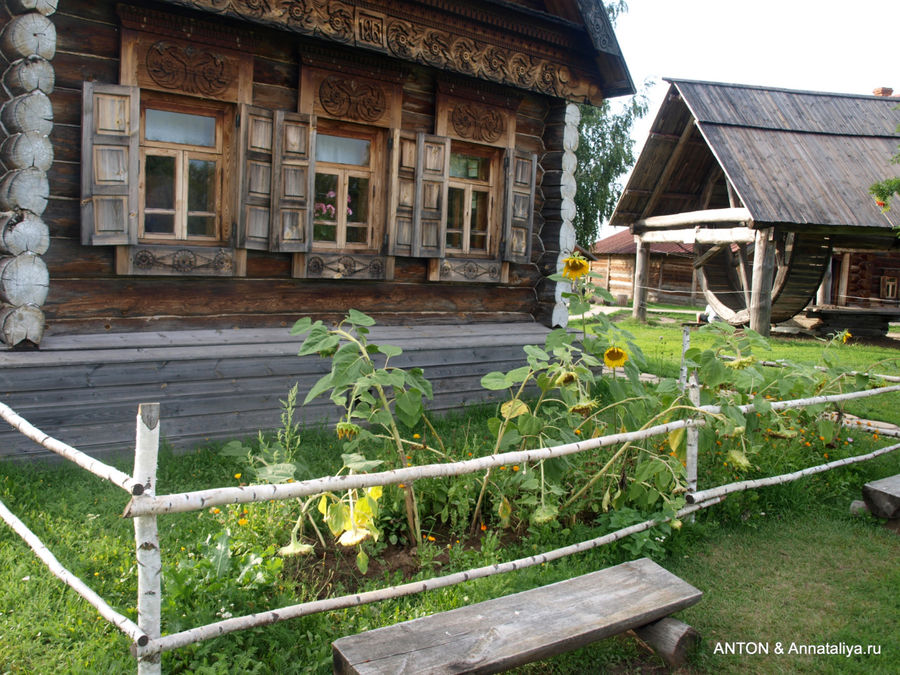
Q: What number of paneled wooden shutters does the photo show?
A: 6